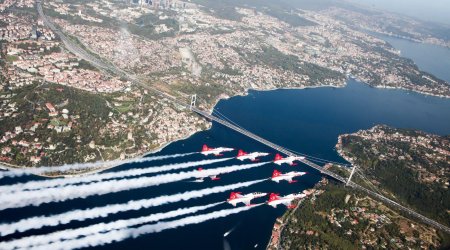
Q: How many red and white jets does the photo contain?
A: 7